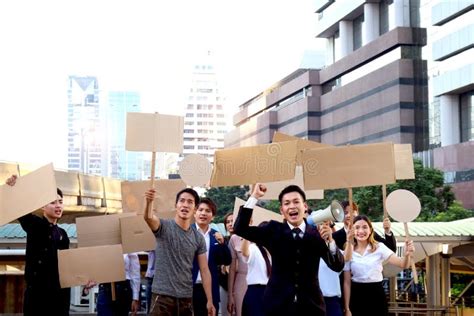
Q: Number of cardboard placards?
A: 14